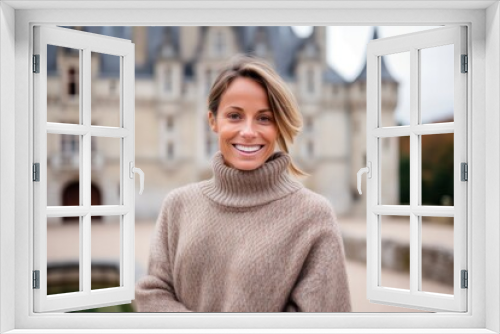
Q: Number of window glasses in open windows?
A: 12